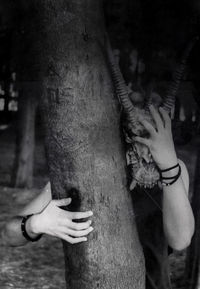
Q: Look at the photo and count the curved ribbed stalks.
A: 2